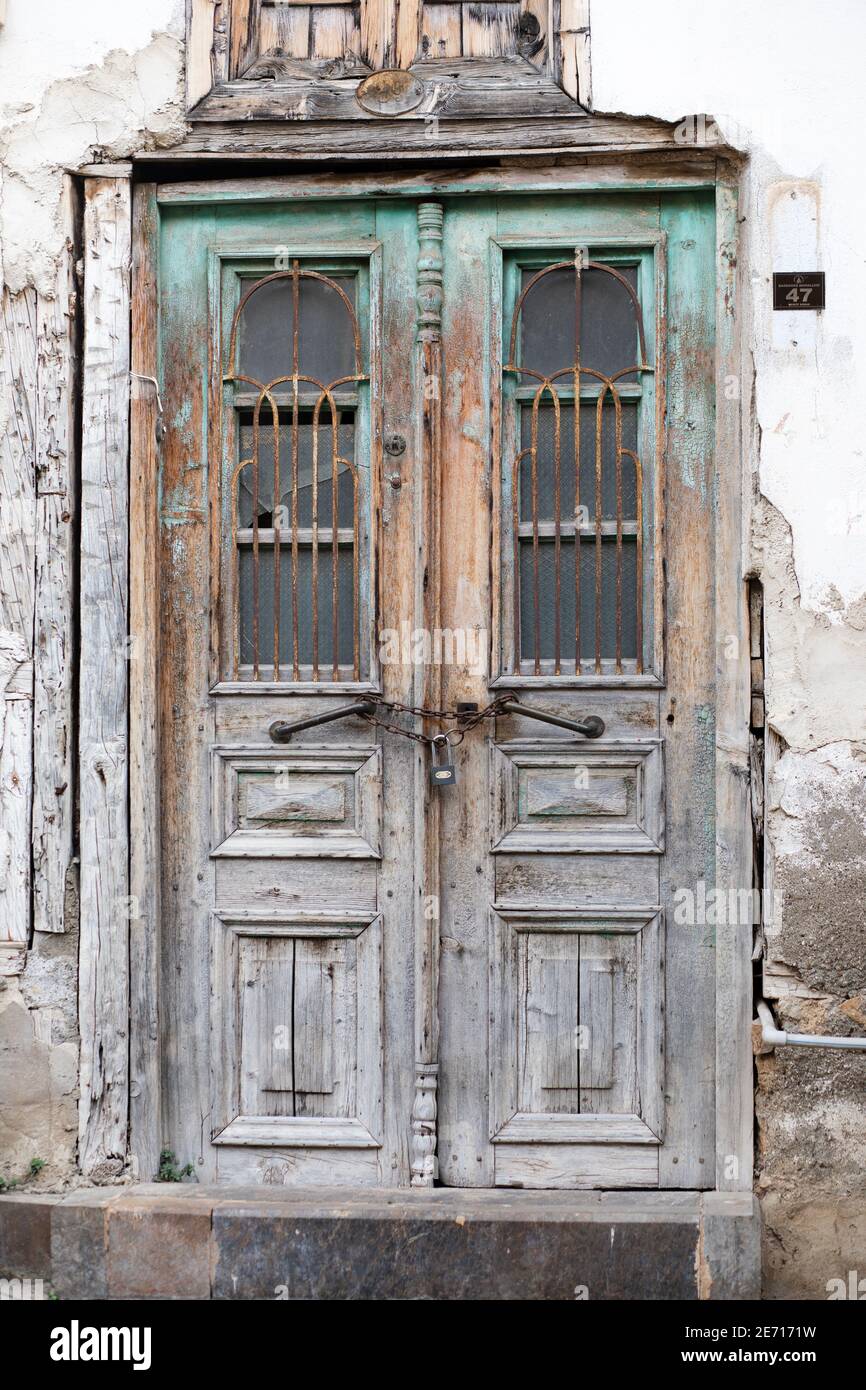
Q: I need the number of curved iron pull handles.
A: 2